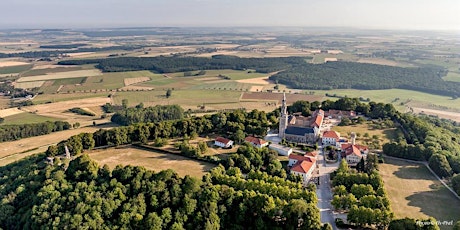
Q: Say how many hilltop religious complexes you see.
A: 1